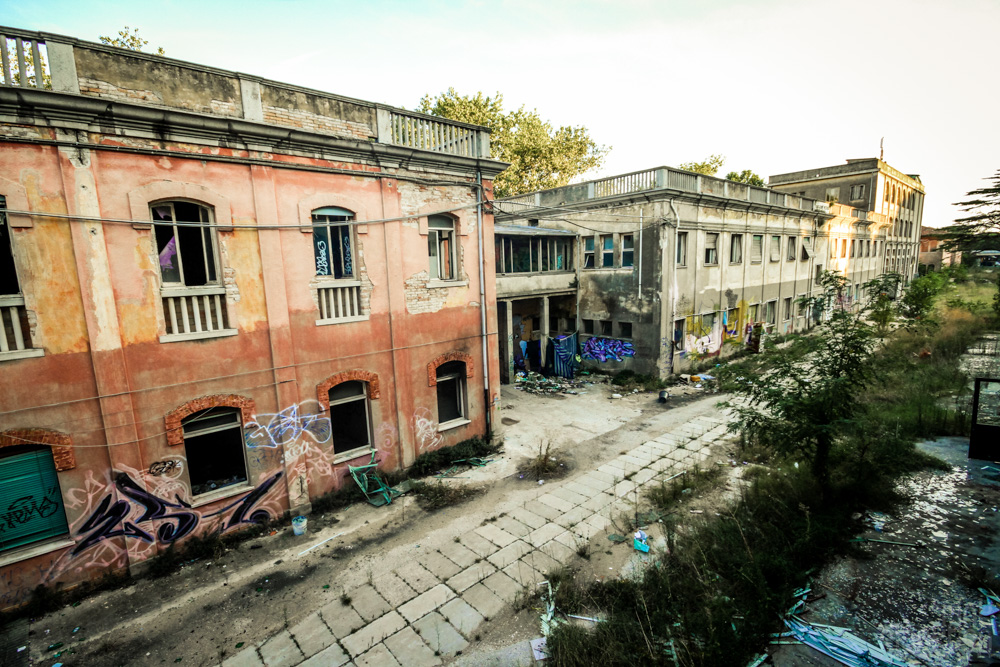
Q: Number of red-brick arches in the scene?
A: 4